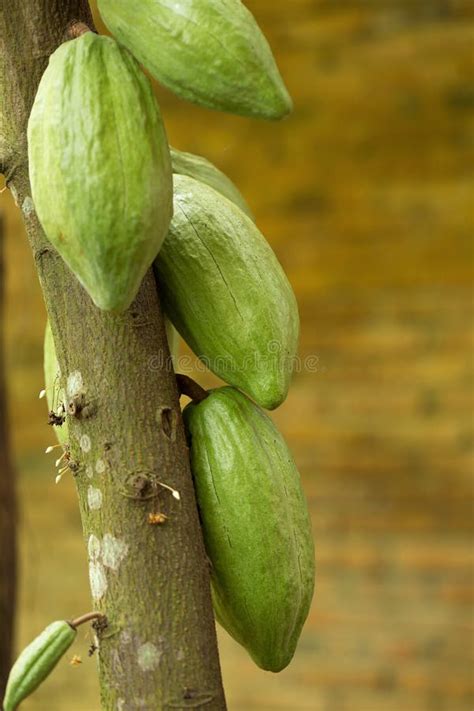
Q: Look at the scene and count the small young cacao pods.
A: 1